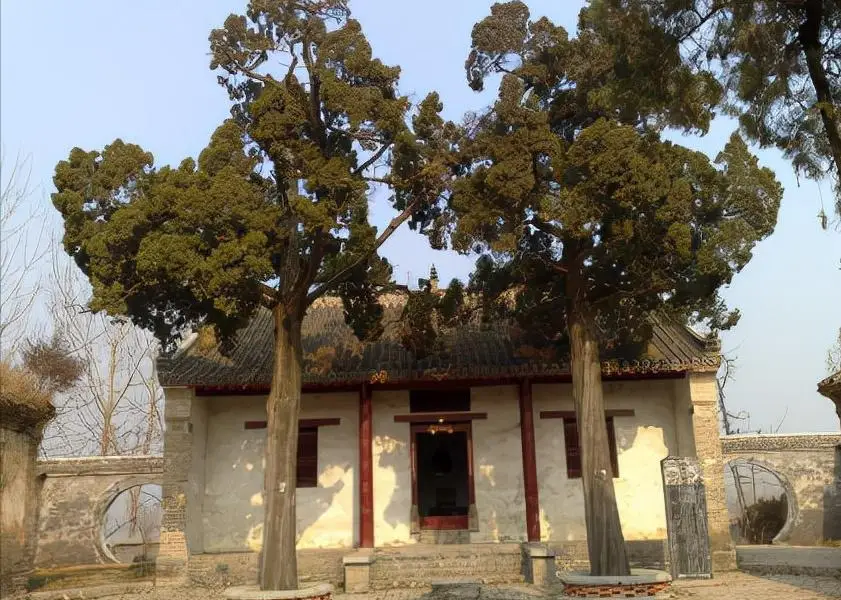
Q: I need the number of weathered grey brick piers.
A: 2